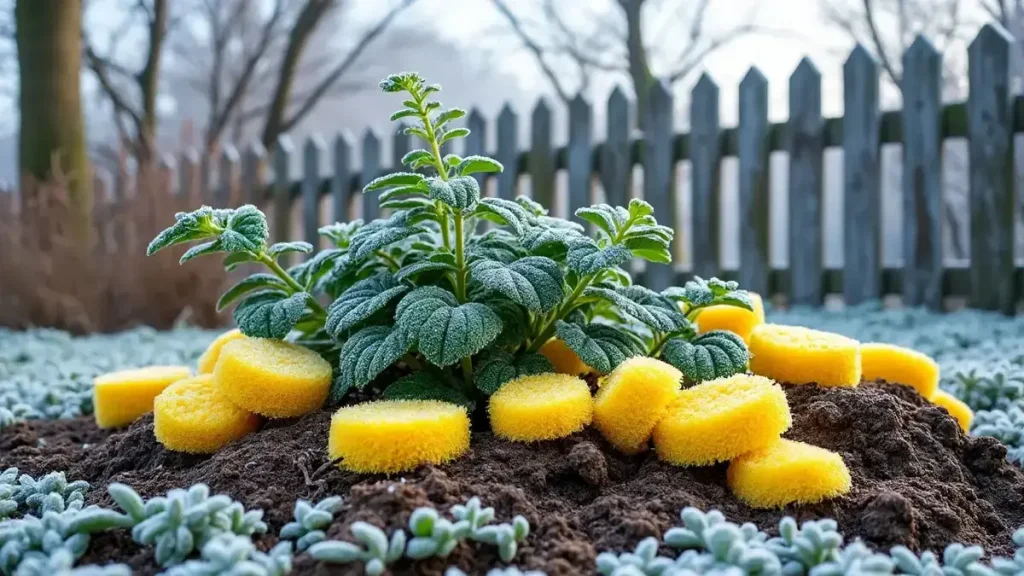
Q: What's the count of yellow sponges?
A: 14